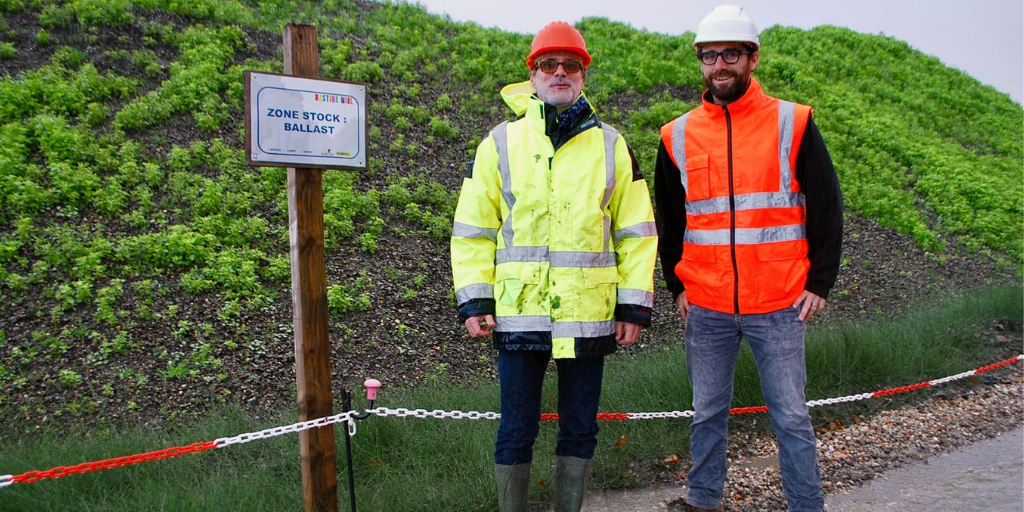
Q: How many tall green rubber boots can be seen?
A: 2